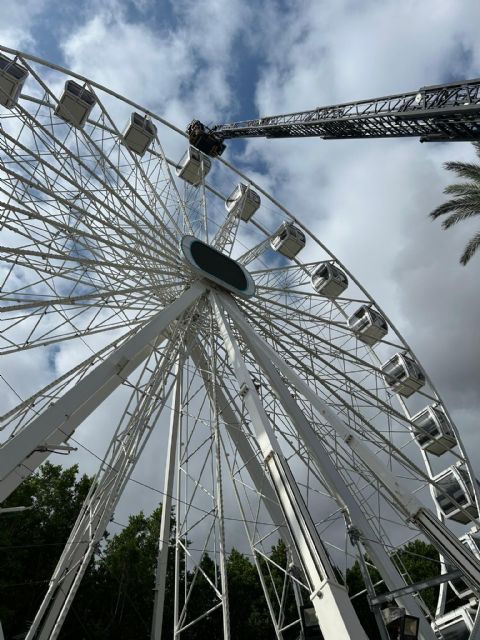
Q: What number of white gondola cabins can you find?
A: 13